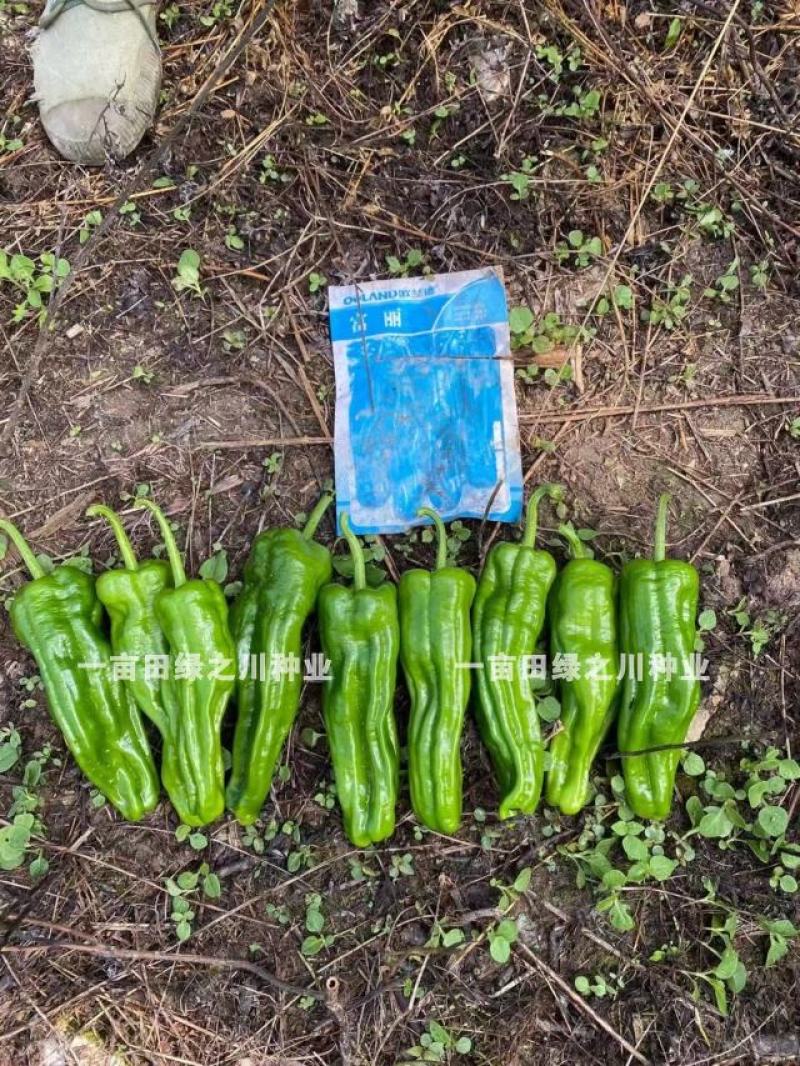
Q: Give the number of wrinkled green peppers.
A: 9